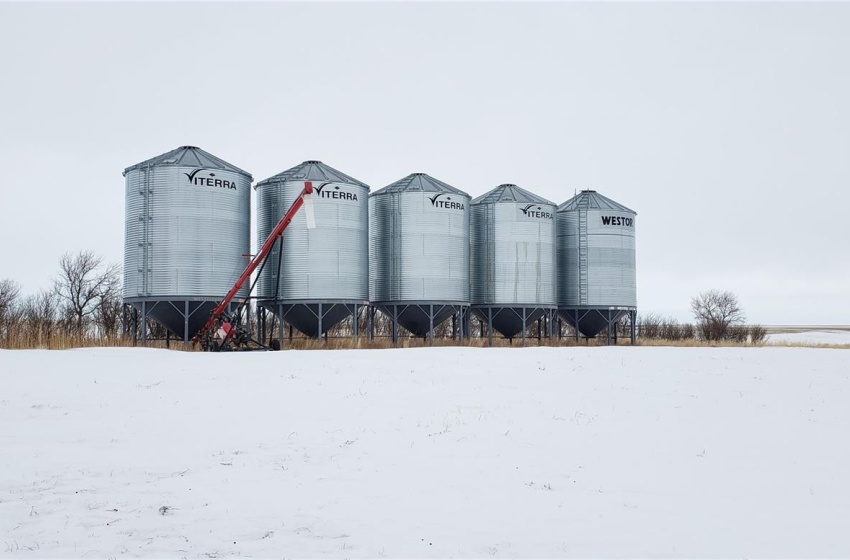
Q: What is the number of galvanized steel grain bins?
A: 5